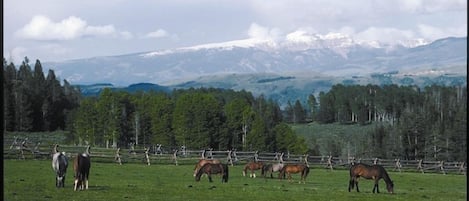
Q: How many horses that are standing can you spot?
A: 8